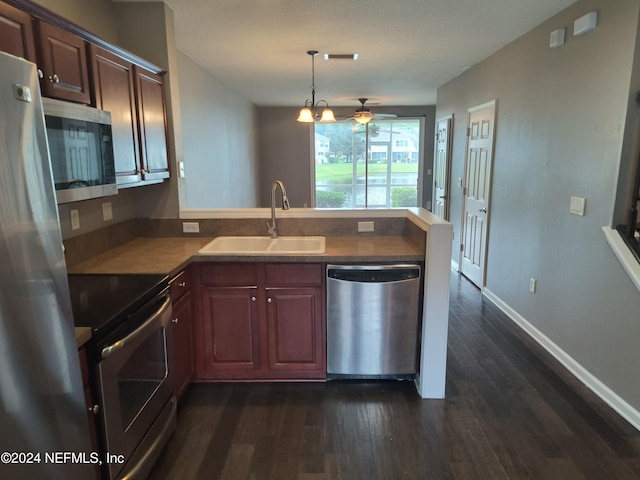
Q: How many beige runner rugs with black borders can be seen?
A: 0